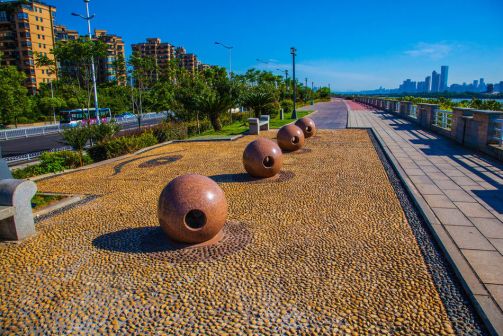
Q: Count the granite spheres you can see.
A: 4